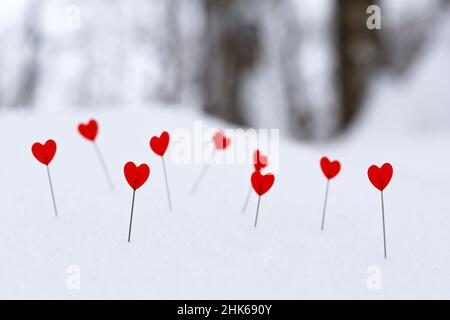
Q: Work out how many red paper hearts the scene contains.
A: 9